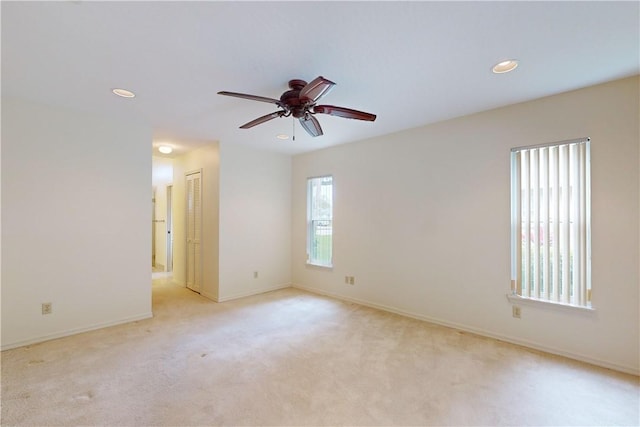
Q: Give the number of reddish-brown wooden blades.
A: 5